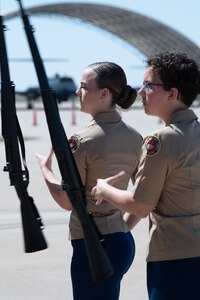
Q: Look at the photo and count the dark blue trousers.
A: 2